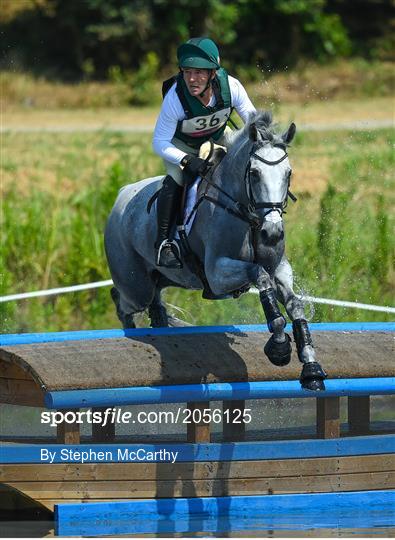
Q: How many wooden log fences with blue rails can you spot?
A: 1